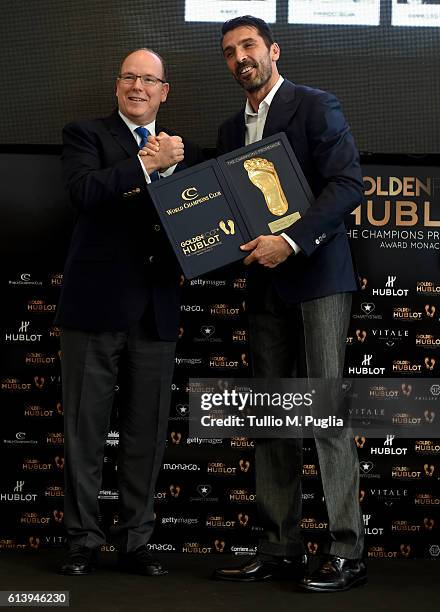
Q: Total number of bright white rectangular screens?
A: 3